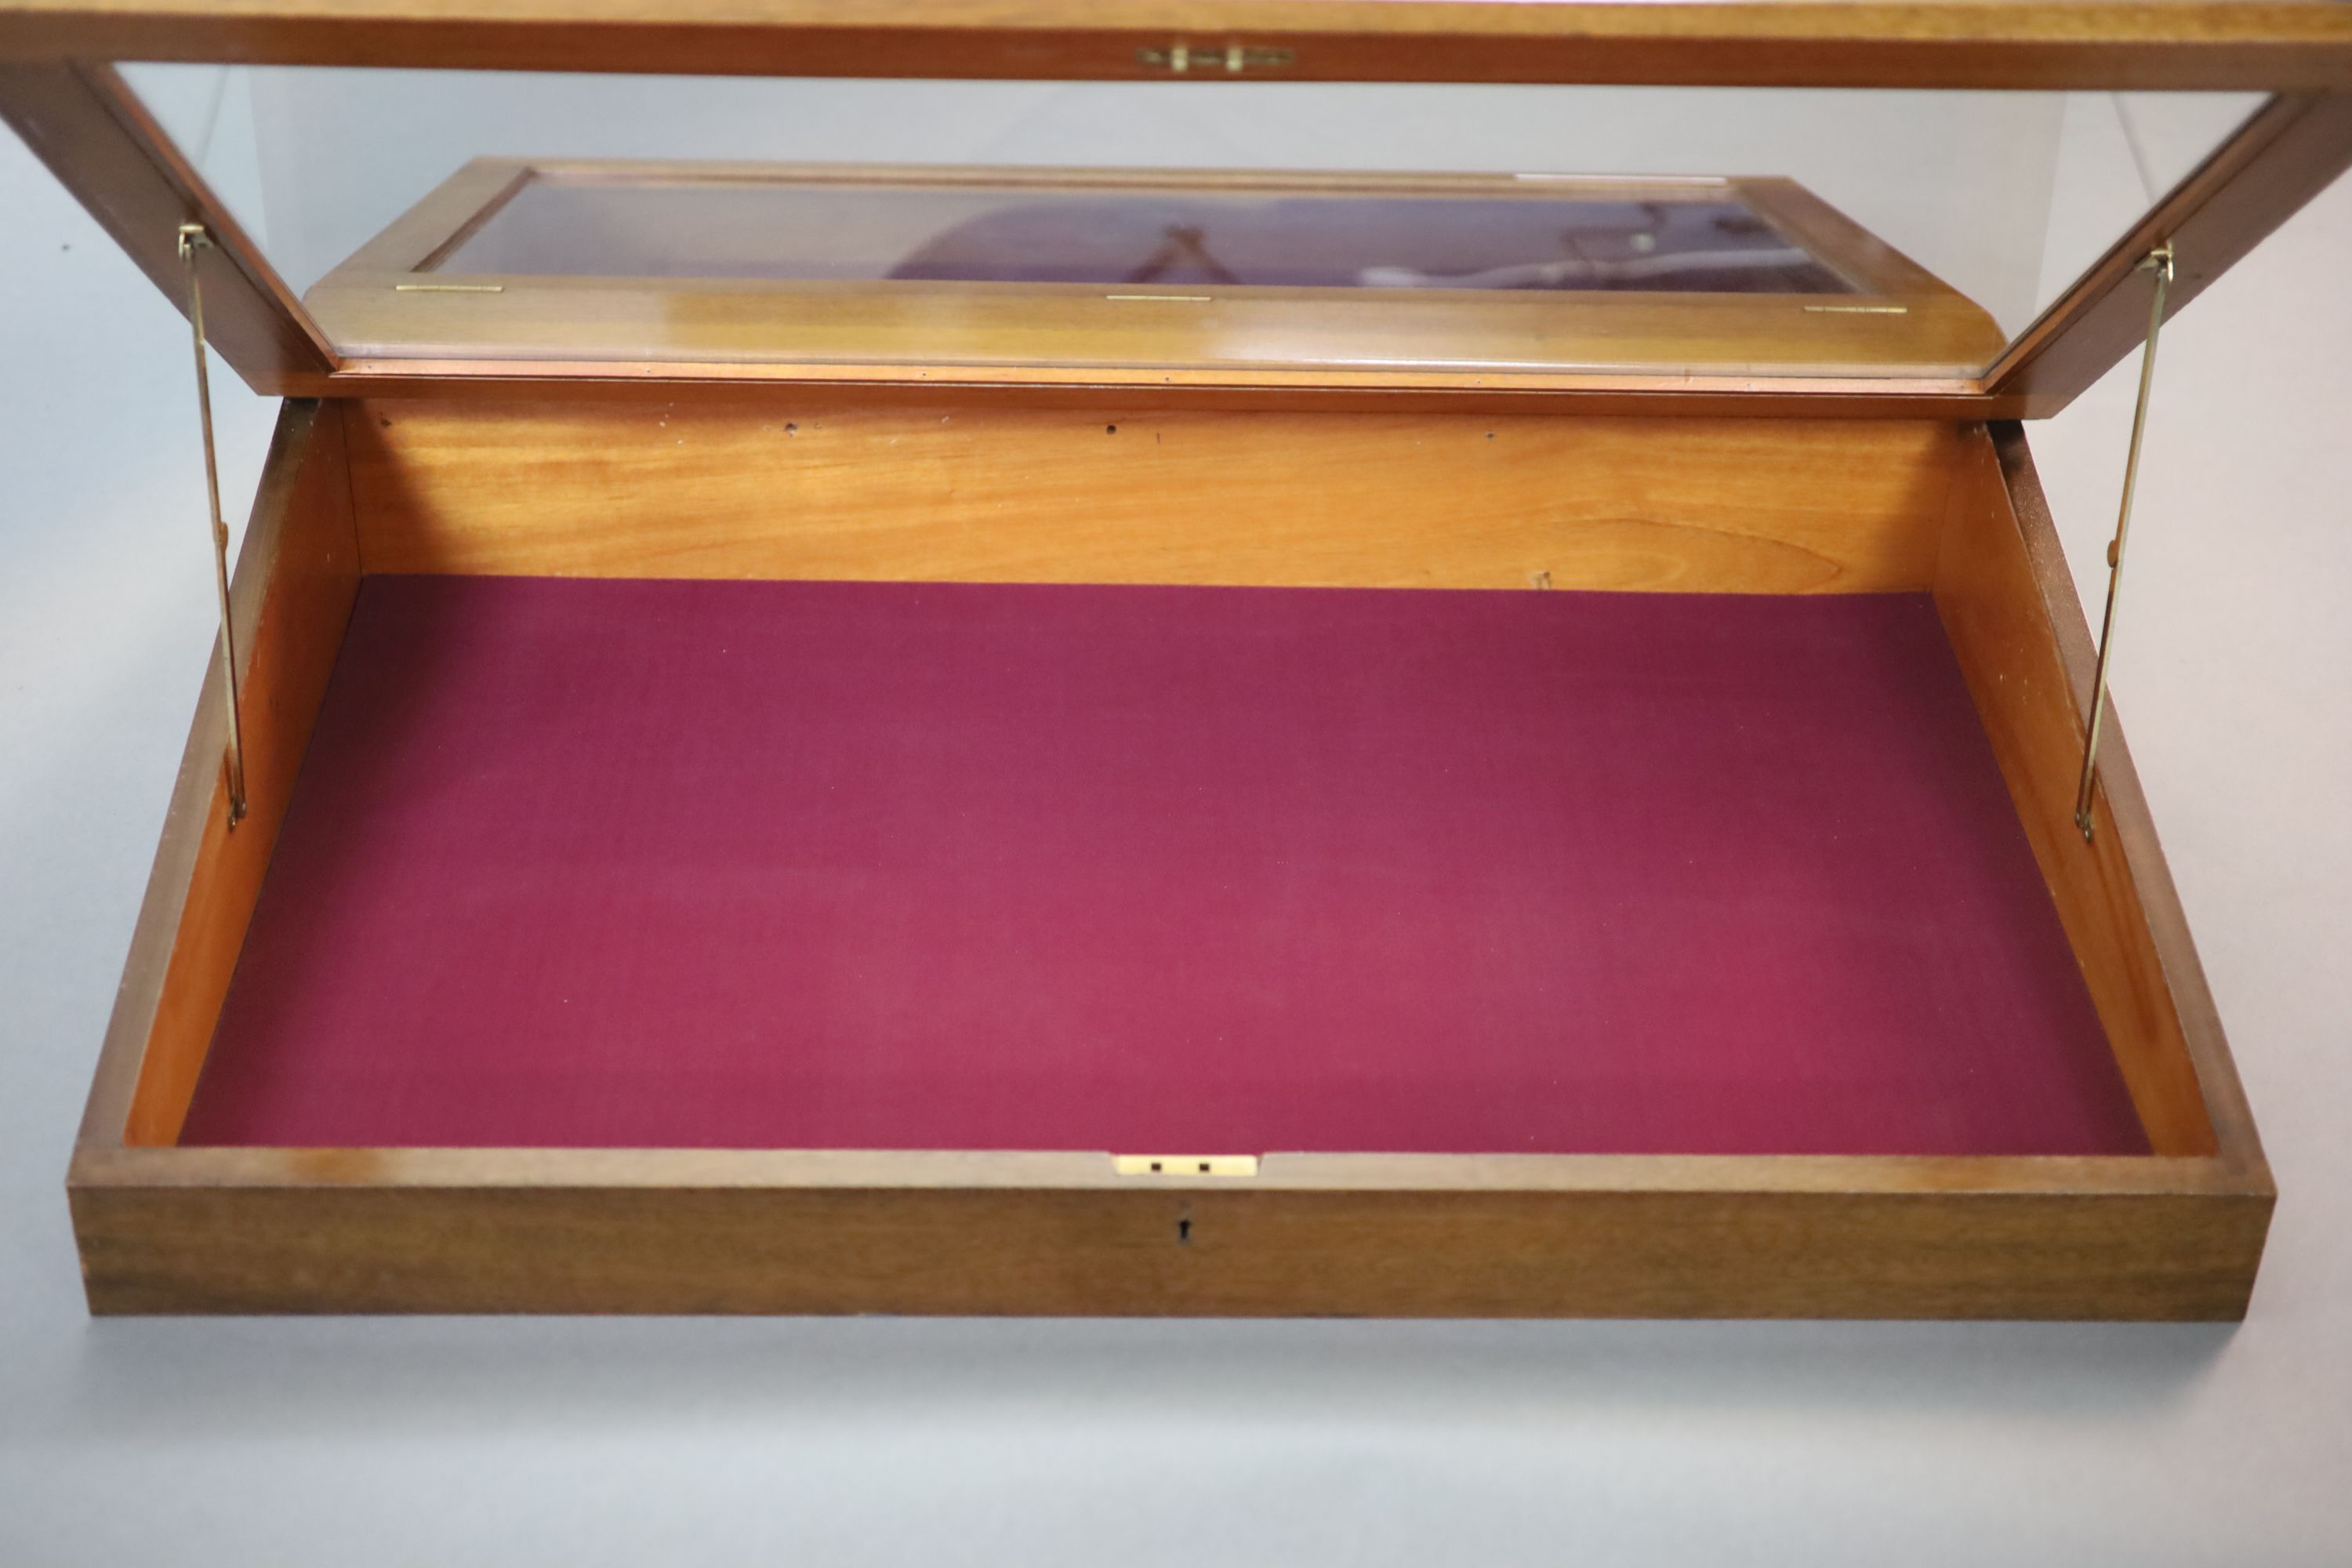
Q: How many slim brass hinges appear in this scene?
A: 3